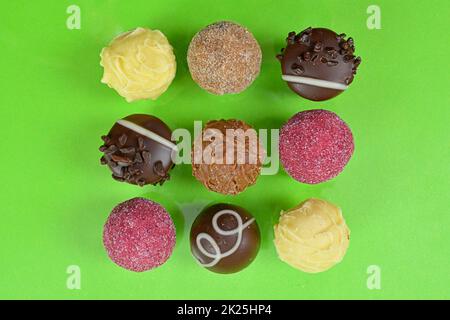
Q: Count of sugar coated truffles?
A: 3